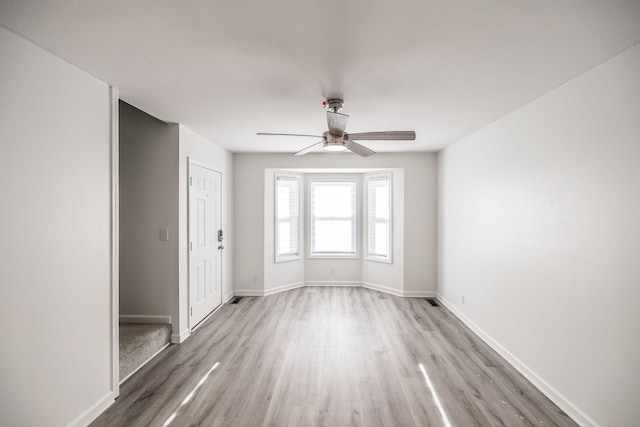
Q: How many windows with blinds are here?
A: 3